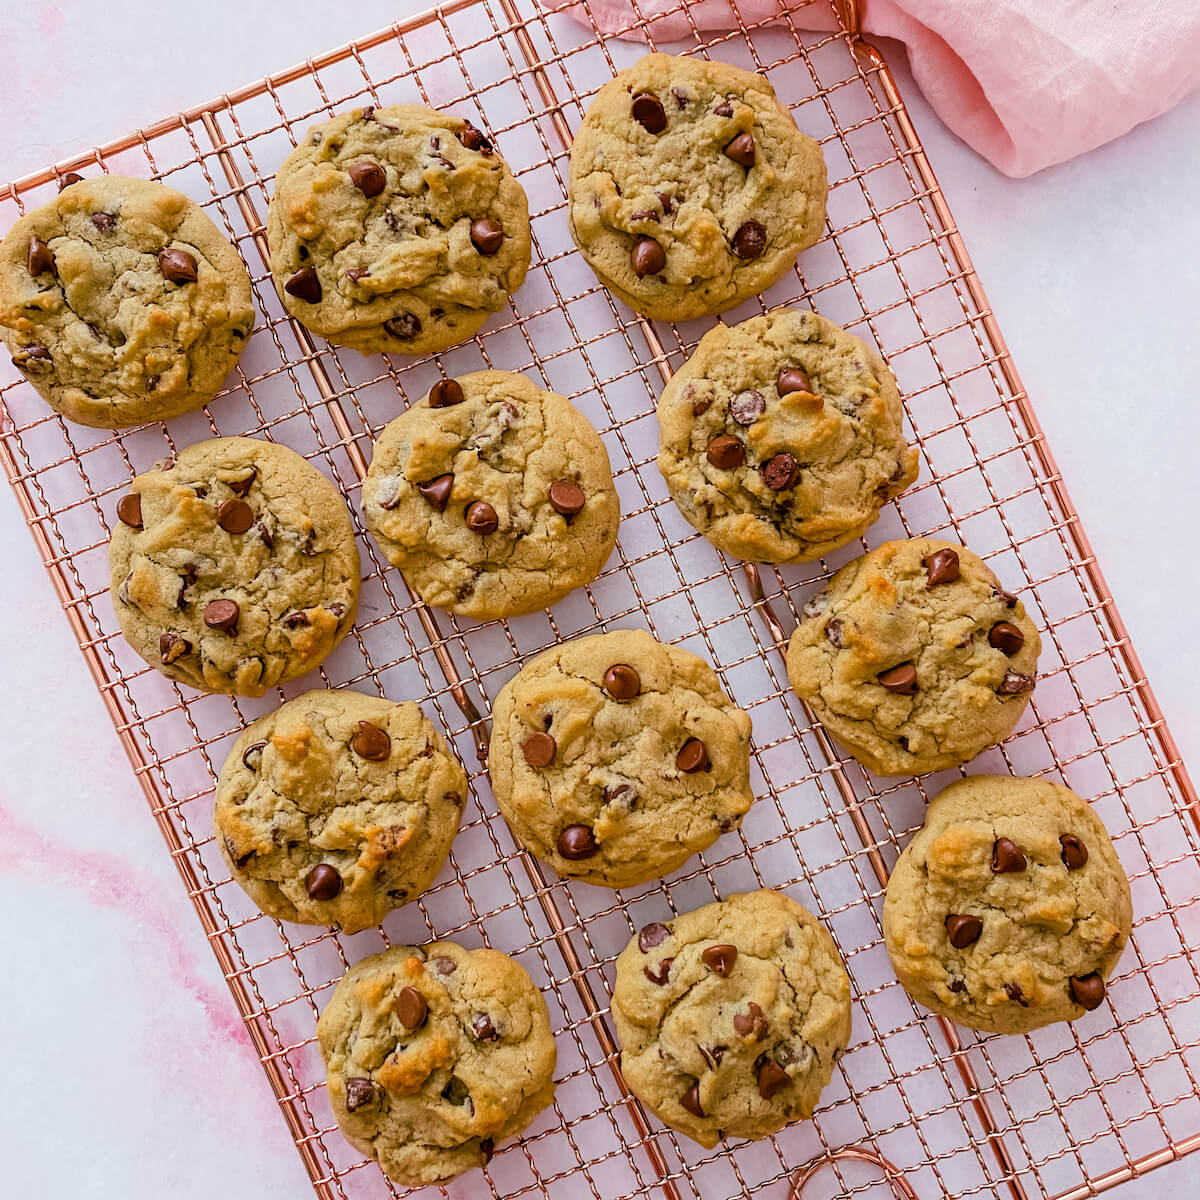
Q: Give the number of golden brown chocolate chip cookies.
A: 12